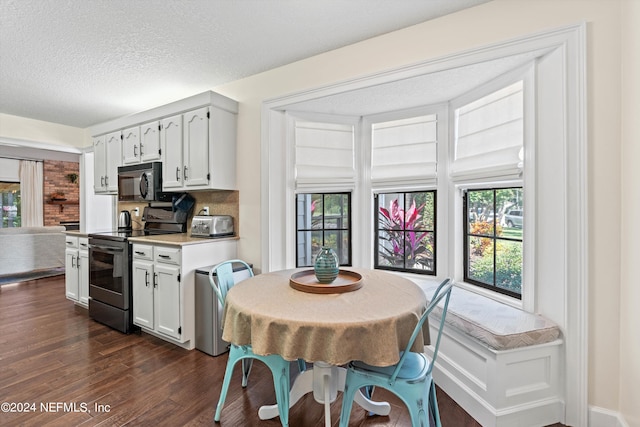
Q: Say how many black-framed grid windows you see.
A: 3